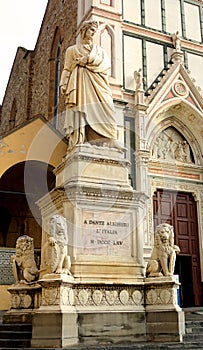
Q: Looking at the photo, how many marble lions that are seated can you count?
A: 3